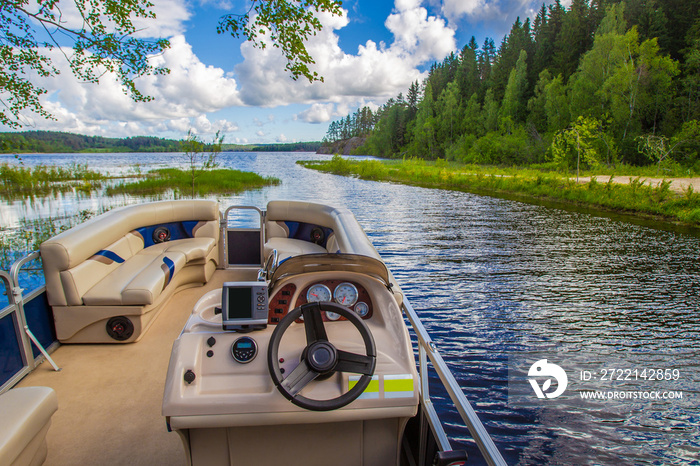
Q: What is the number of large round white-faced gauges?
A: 2